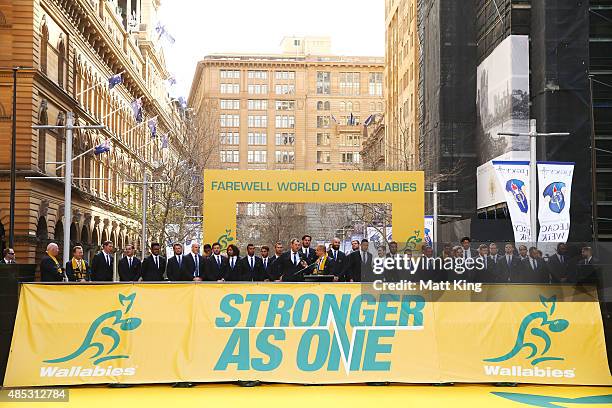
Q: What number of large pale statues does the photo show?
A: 0